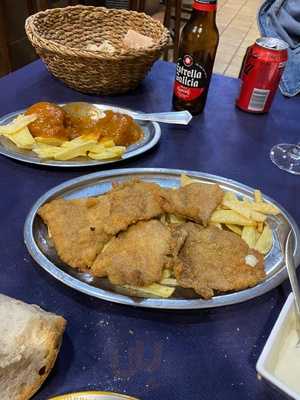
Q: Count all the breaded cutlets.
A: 5